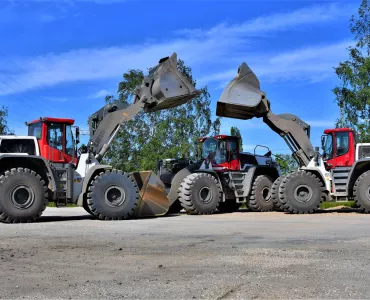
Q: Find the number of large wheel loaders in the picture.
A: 3